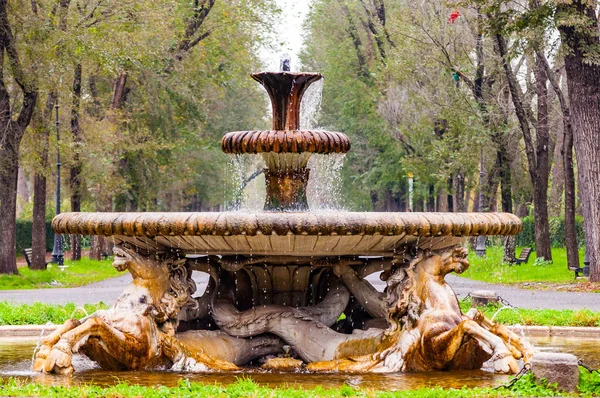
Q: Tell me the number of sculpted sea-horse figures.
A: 2